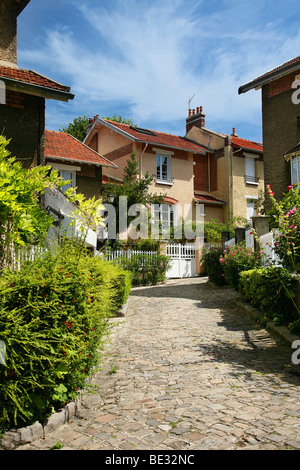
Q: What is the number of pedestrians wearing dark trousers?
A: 0